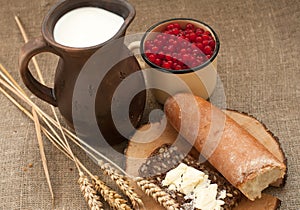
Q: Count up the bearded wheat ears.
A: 4